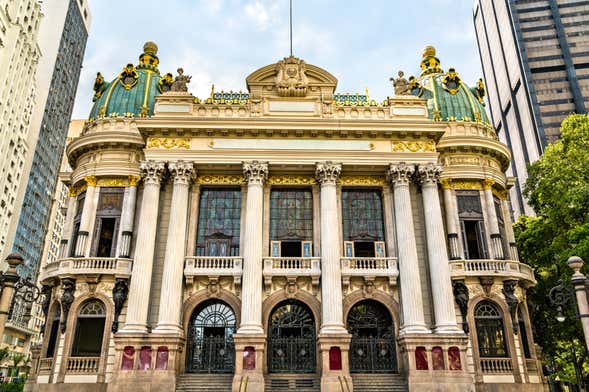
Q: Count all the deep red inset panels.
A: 8